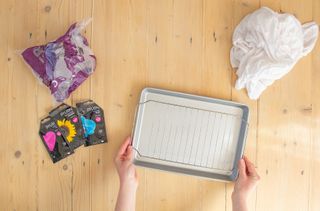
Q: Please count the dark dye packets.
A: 3